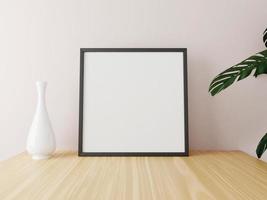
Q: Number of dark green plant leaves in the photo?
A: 3